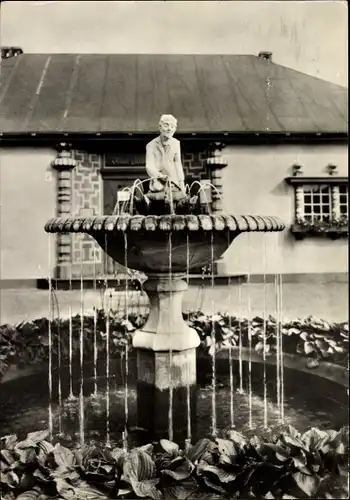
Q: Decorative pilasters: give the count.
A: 2